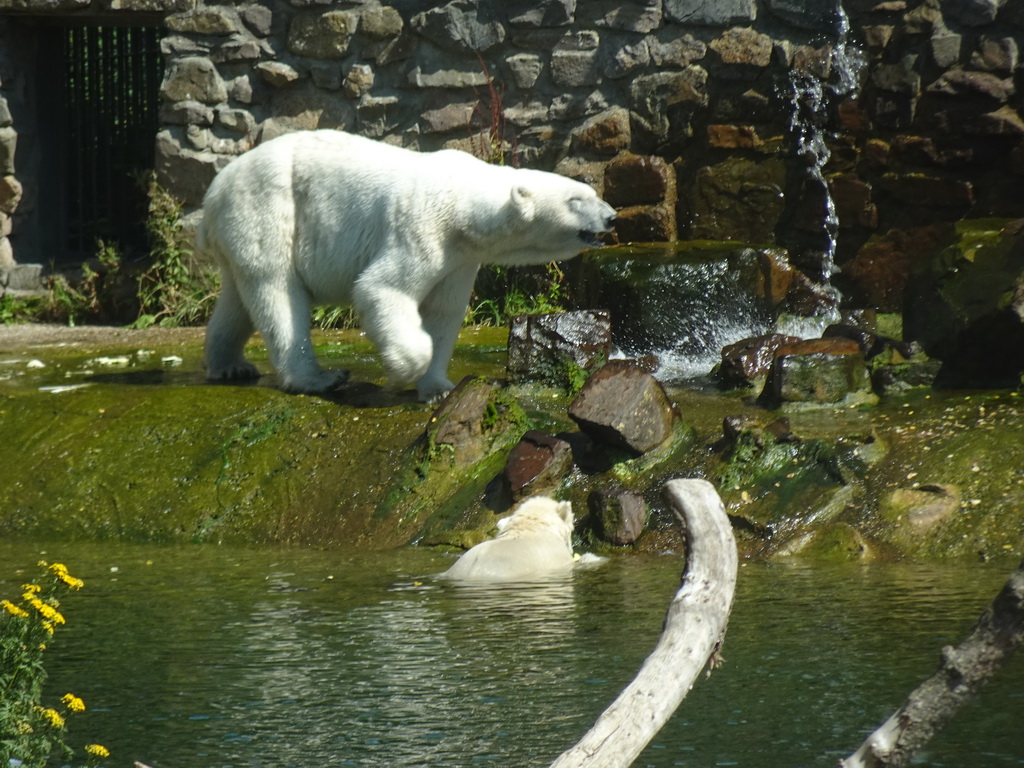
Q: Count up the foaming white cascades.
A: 1